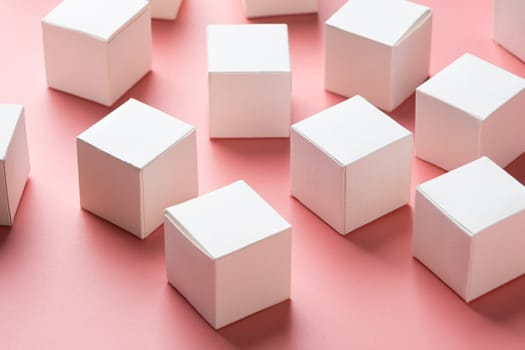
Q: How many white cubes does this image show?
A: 12